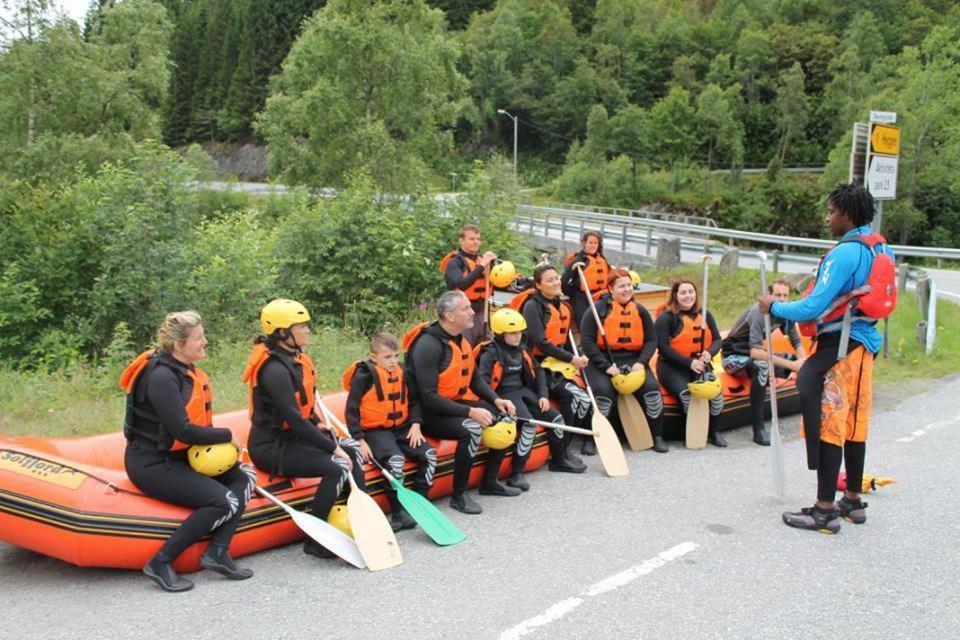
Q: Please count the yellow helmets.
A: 10